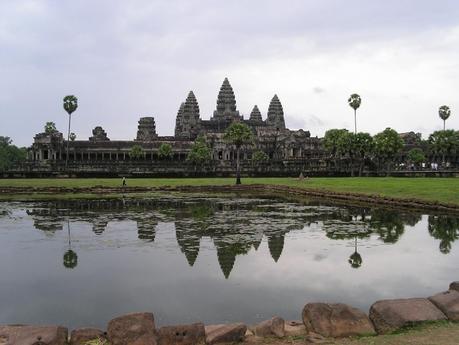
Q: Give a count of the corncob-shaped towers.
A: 5